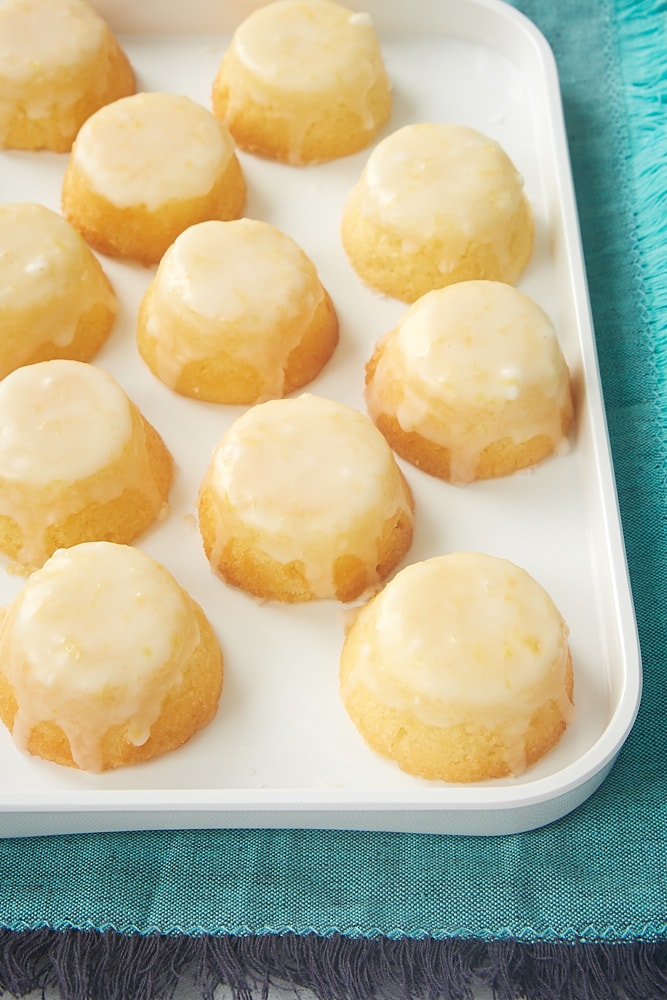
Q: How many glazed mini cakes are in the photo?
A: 11